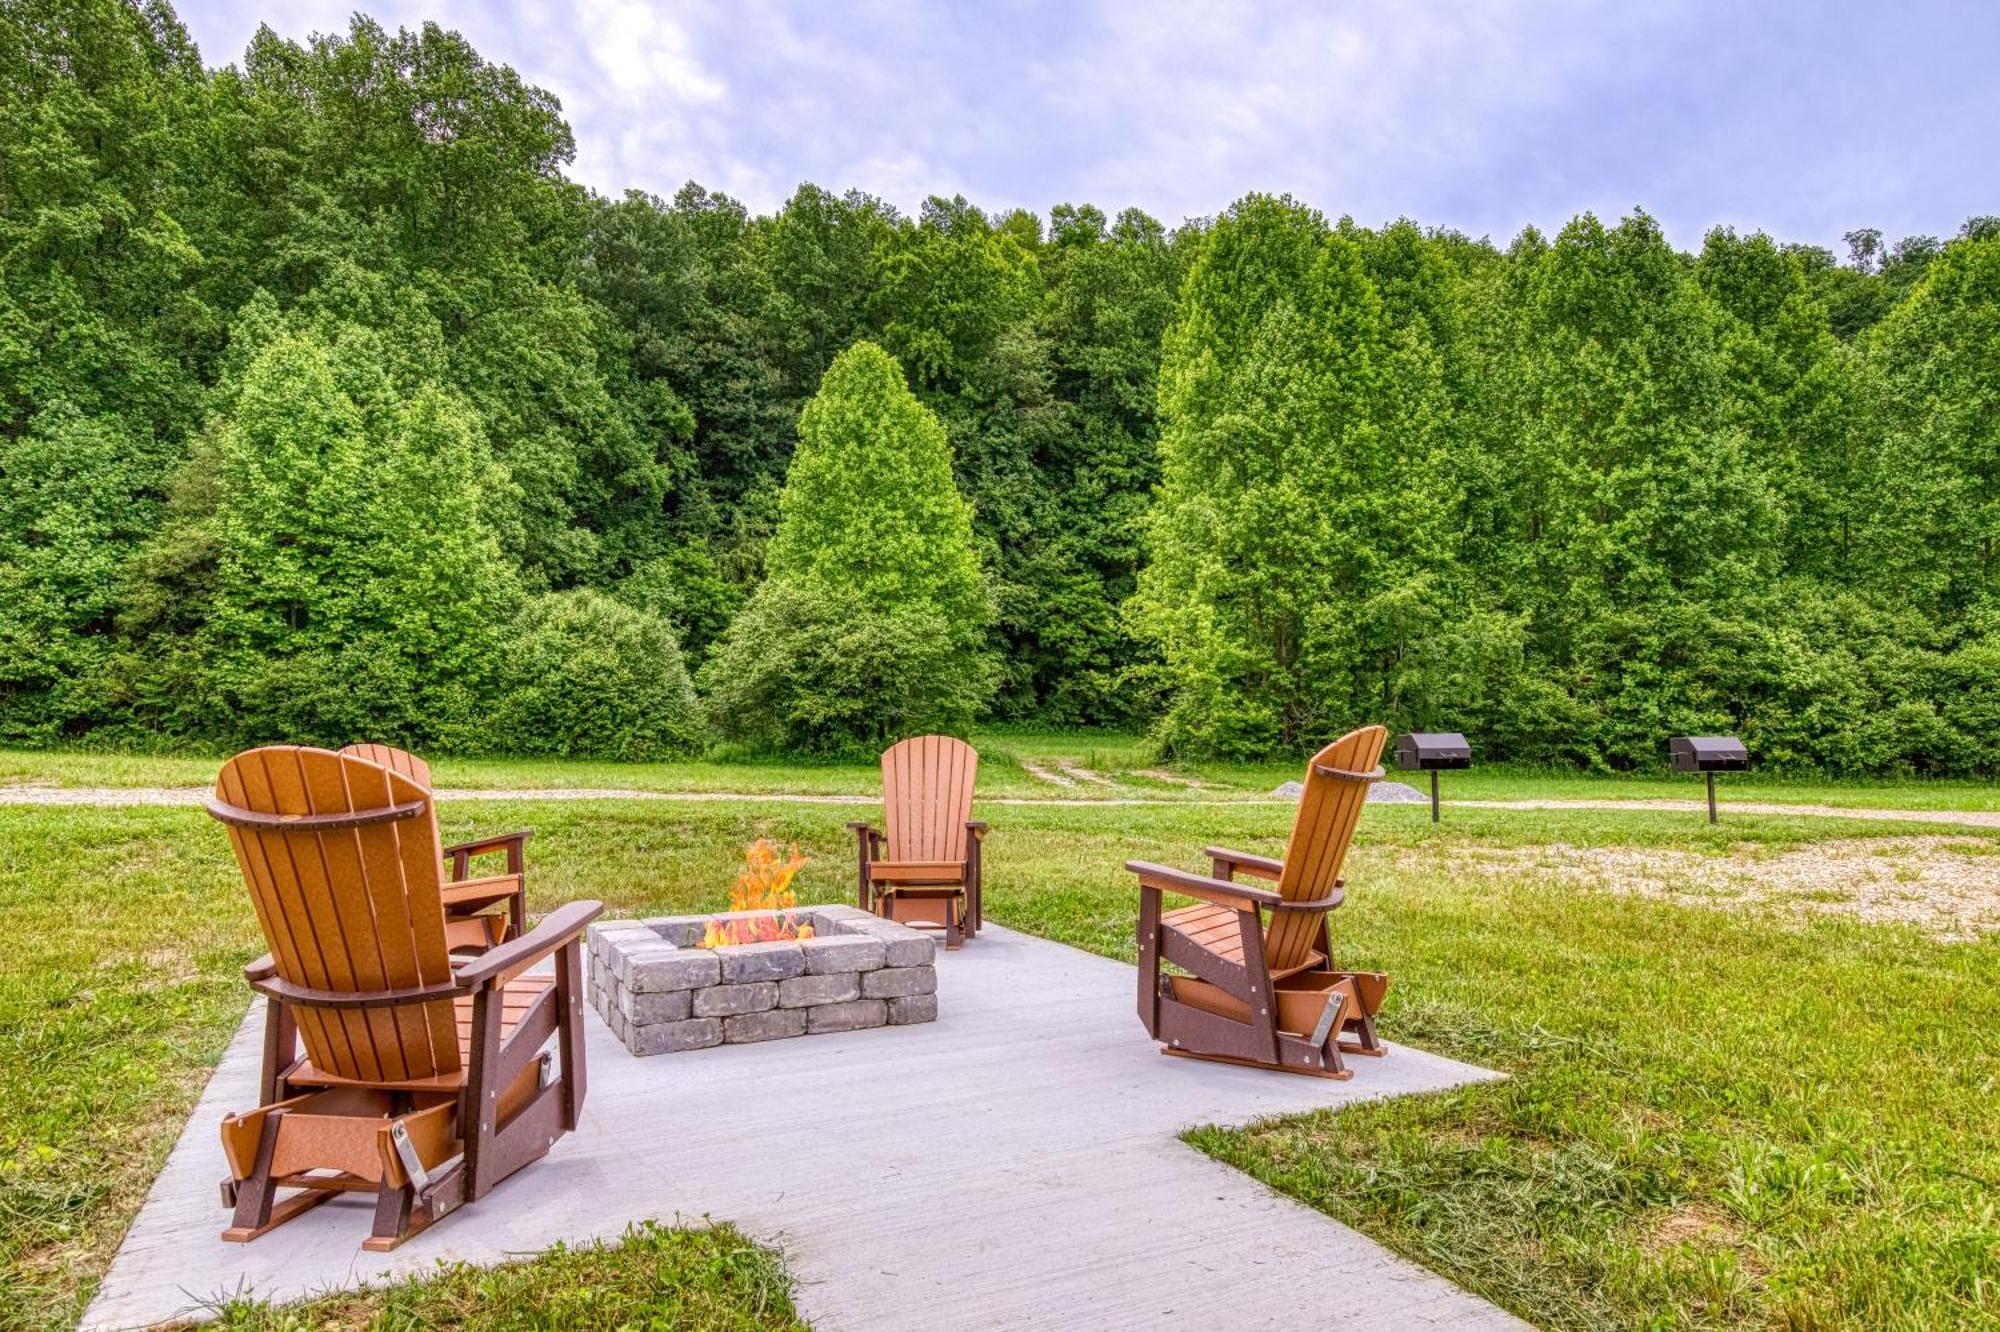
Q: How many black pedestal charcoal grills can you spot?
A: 2